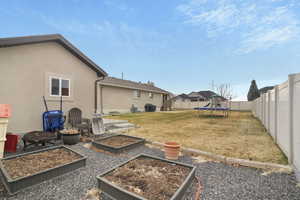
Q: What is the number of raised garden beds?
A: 3